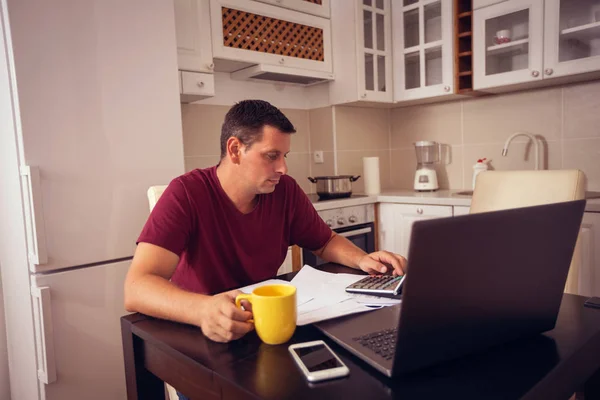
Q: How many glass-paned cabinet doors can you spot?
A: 4